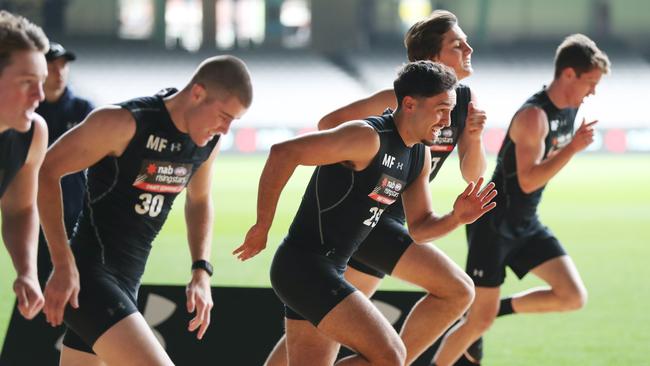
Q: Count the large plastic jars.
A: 0